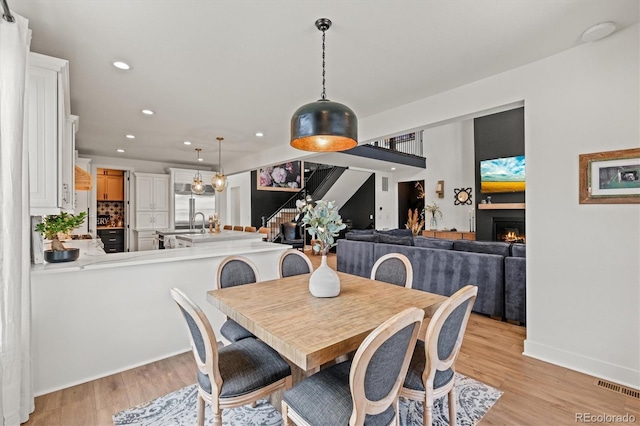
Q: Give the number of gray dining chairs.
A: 6